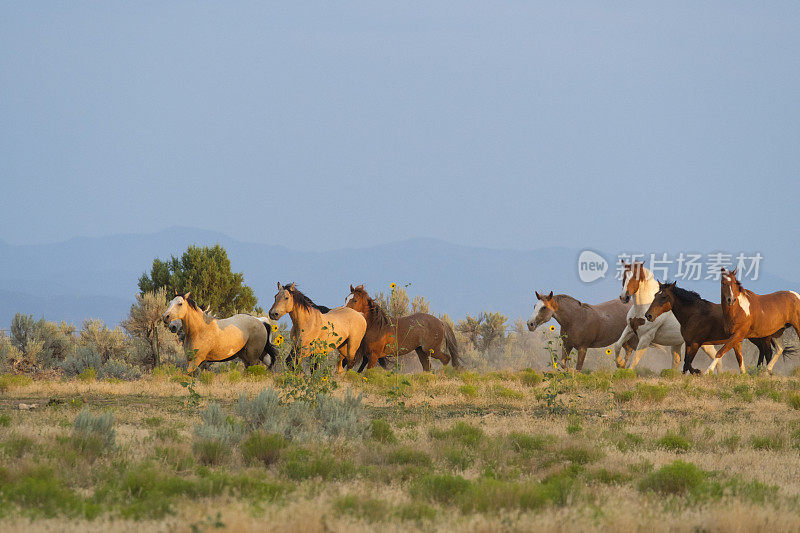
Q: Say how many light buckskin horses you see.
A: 2